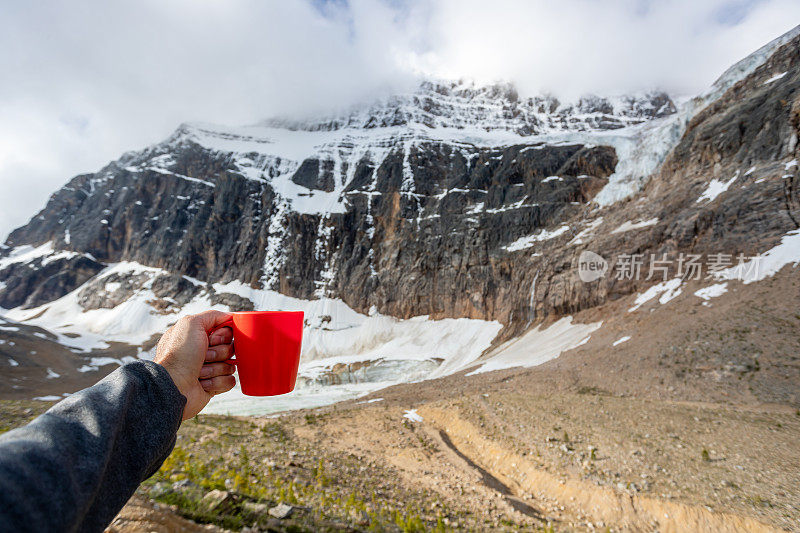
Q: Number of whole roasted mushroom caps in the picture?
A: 0